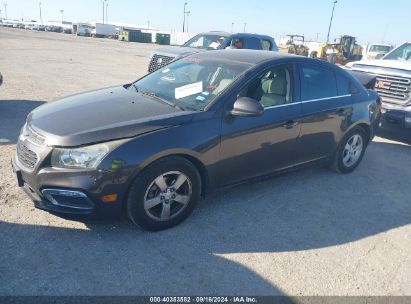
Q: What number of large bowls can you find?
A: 0